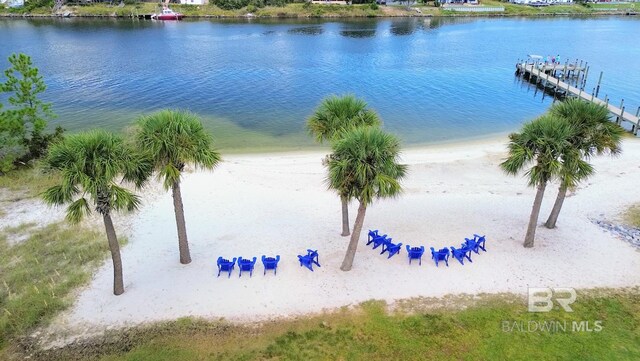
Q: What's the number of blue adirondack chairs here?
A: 10